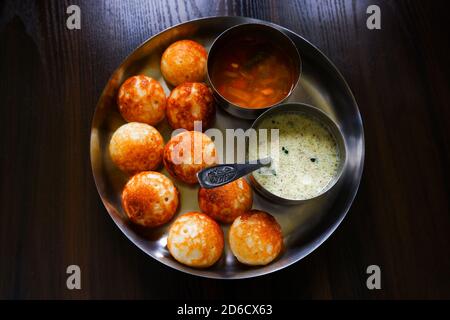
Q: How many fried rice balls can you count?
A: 9